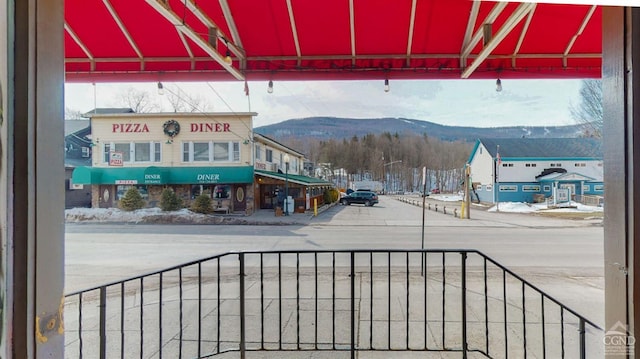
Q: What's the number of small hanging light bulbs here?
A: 5